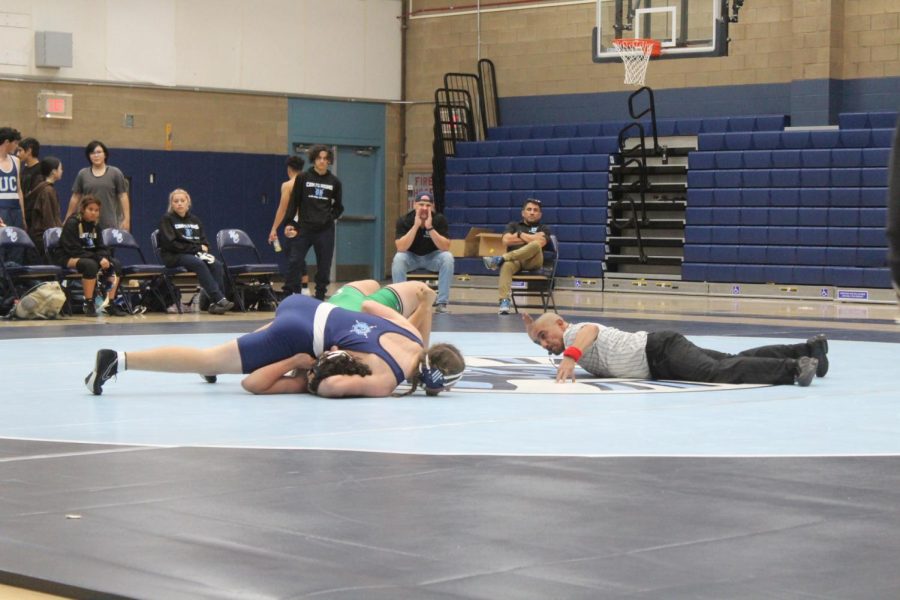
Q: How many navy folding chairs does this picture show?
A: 7